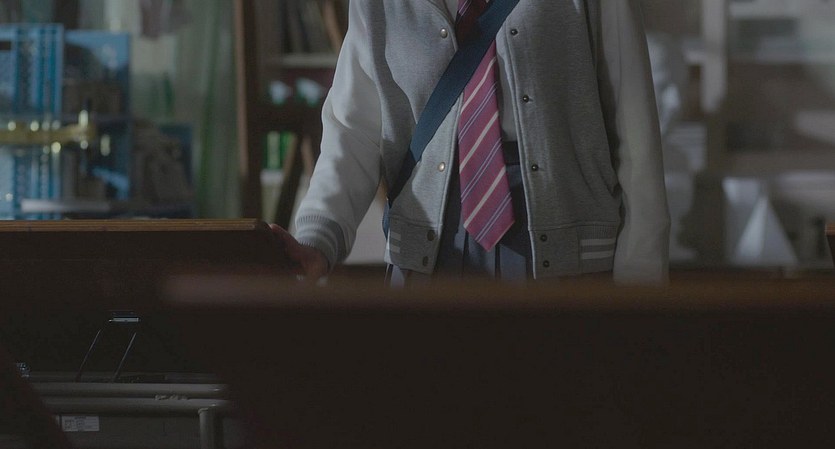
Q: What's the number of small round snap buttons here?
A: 9